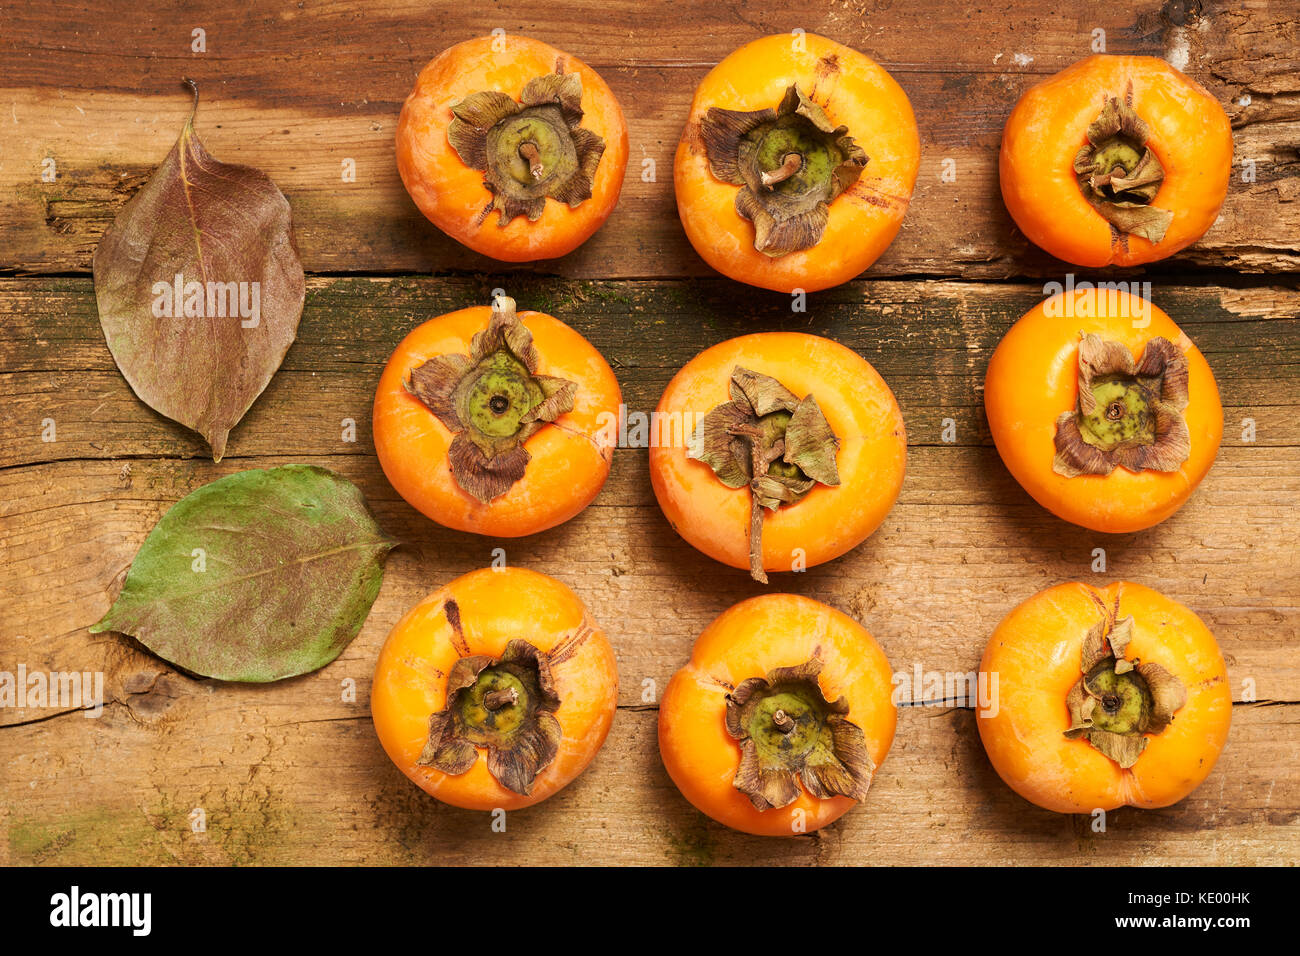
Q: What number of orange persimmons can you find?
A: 9